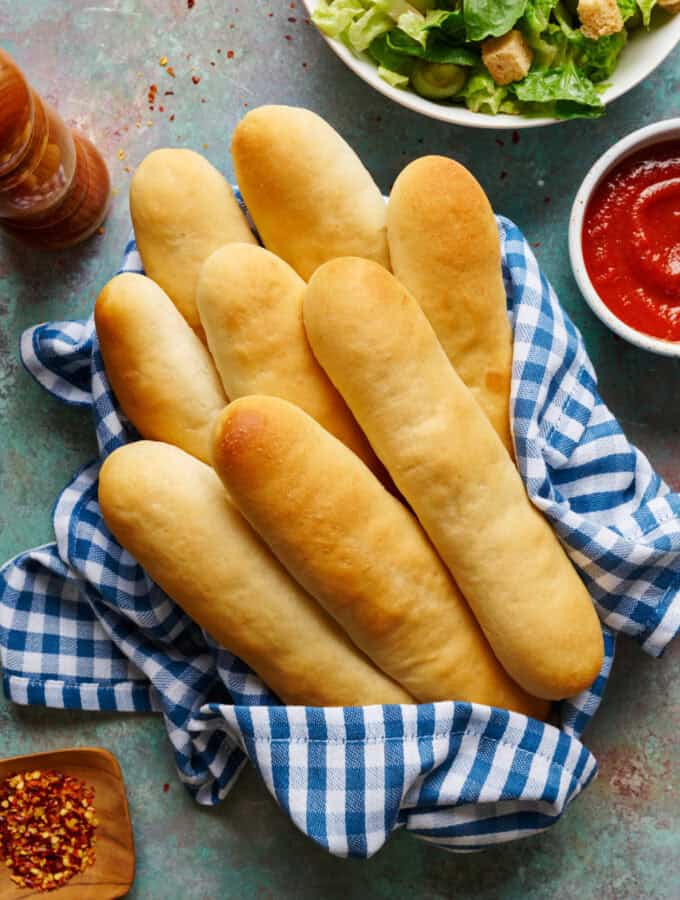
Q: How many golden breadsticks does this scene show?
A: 8